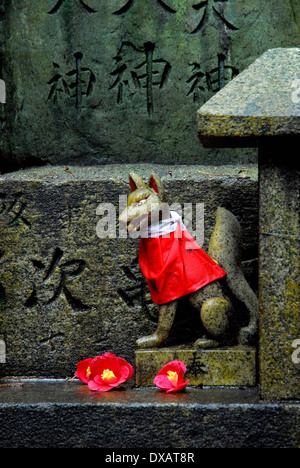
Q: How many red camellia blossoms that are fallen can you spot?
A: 3